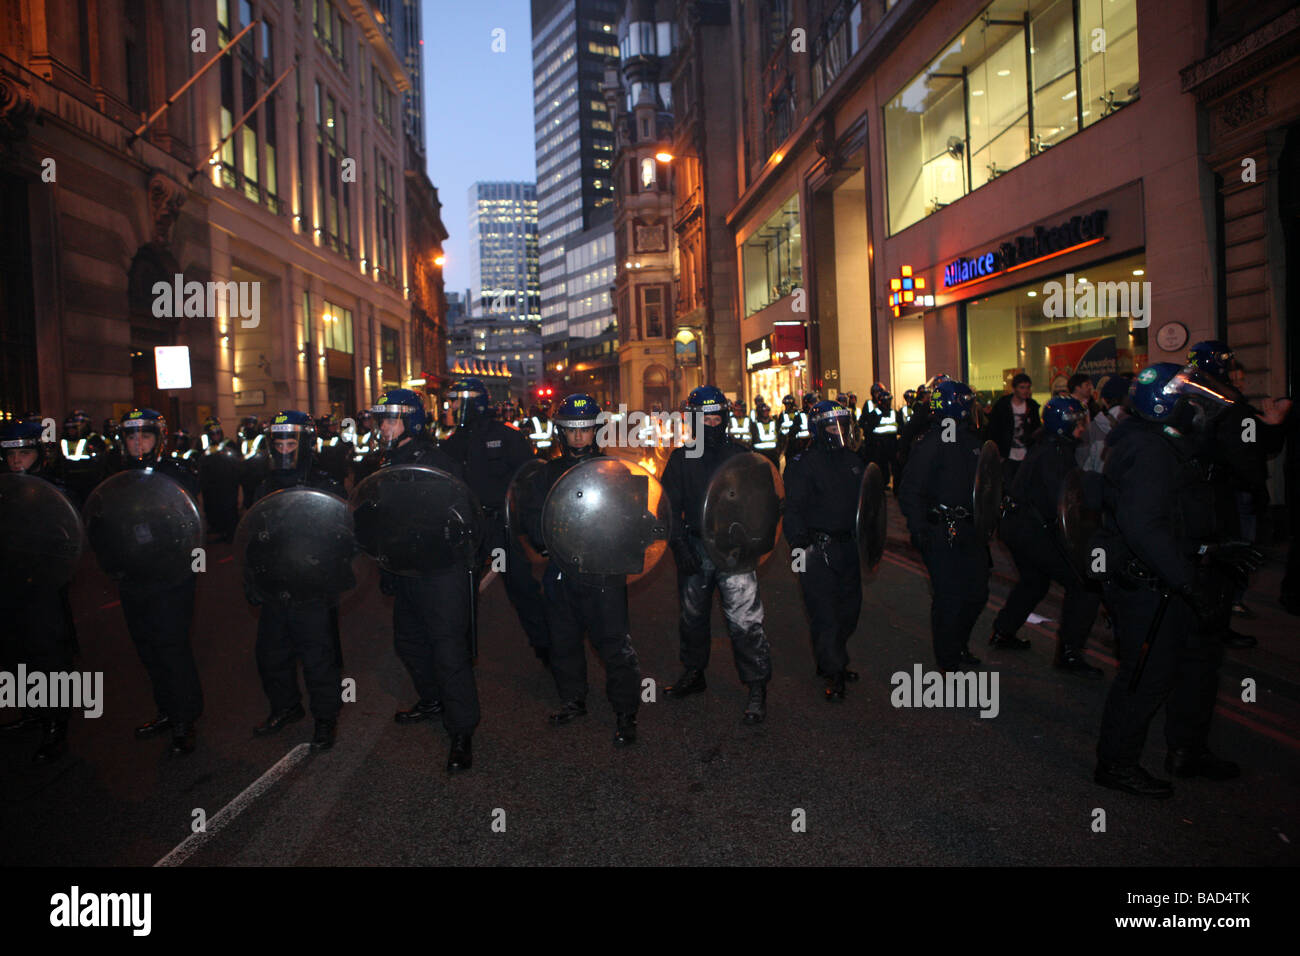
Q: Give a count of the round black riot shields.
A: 10